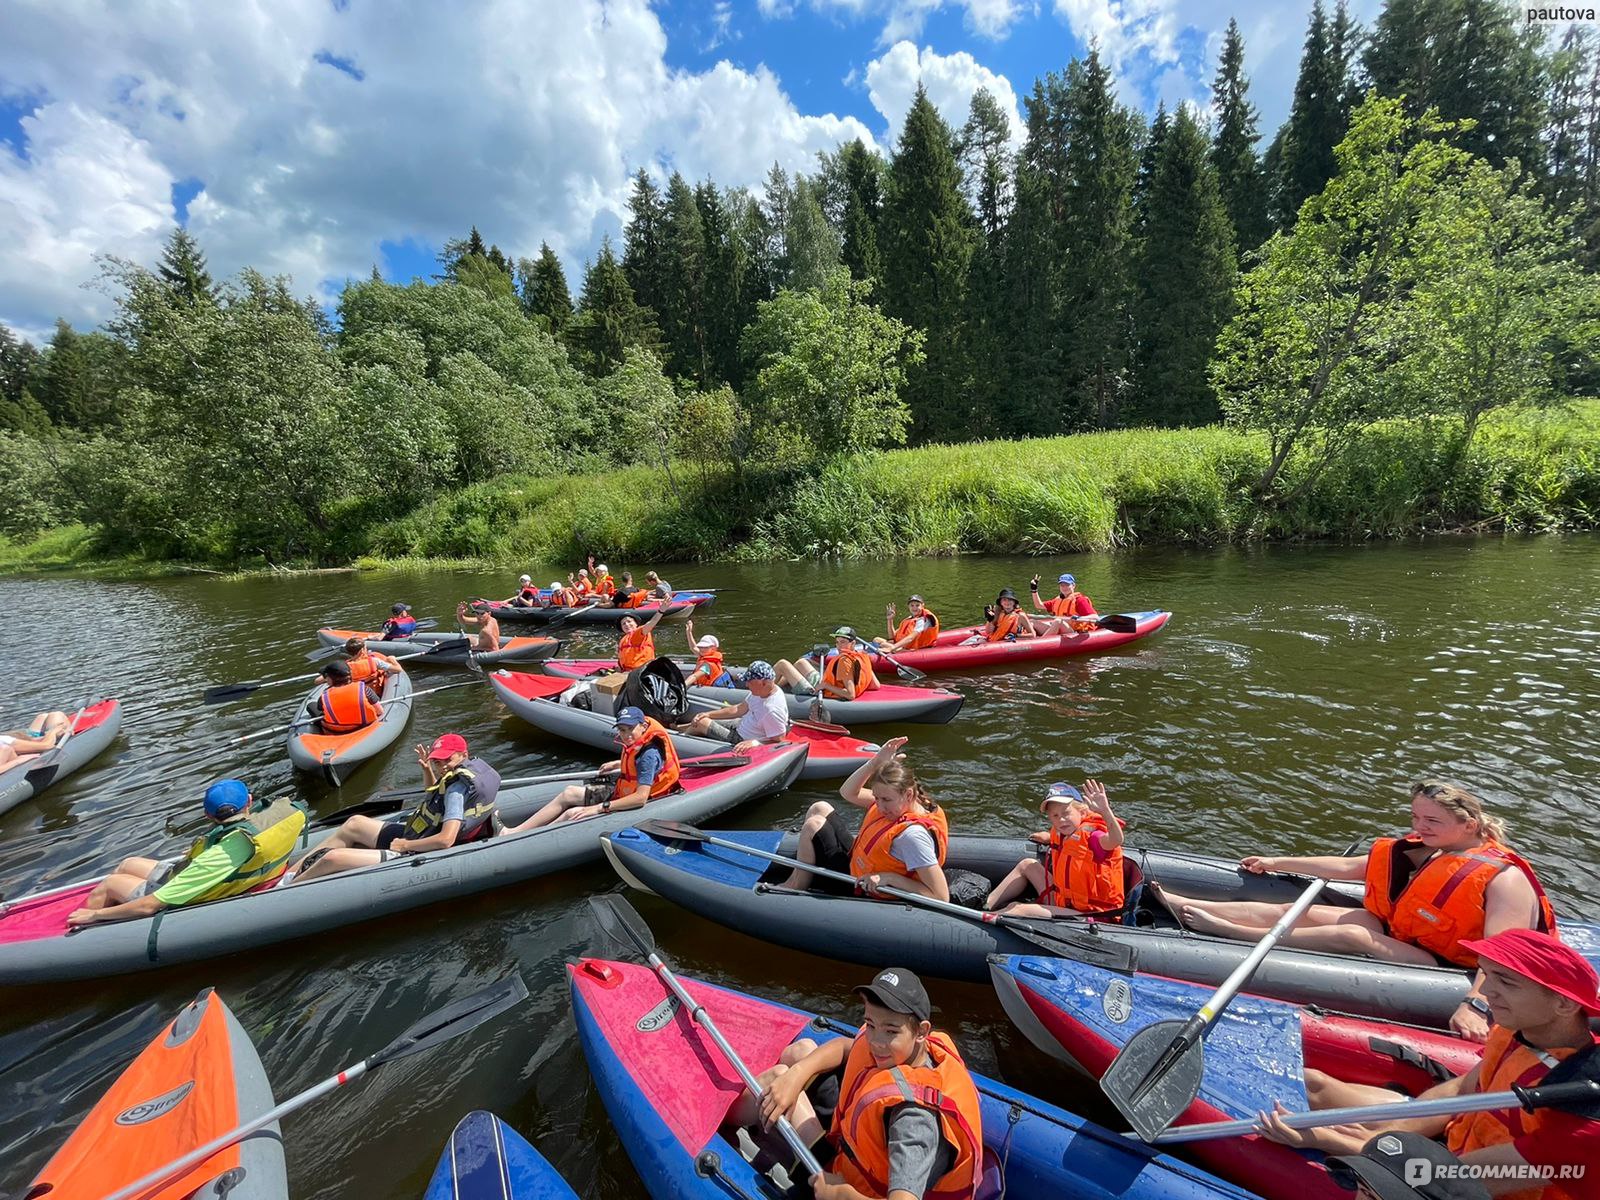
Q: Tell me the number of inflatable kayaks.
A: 14